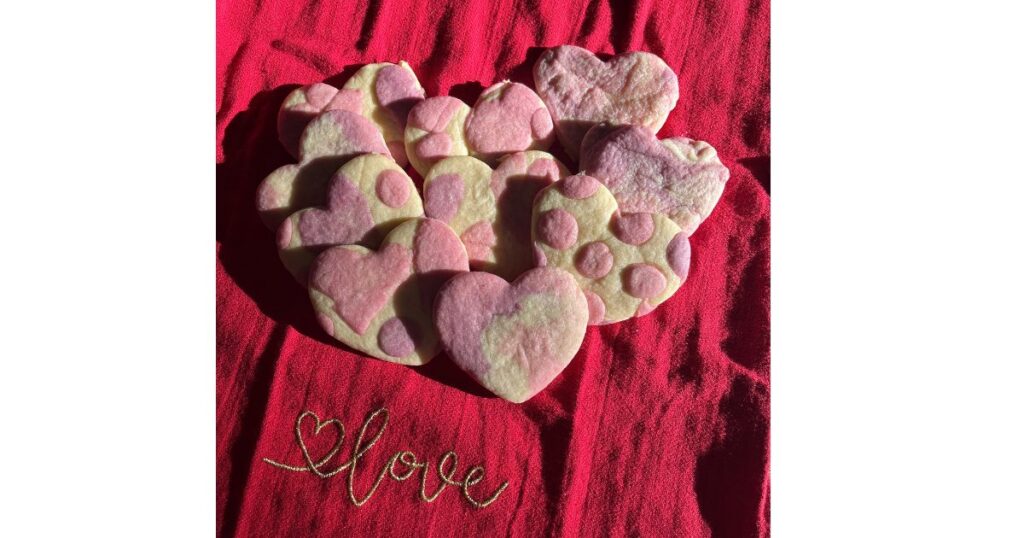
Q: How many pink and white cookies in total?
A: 10